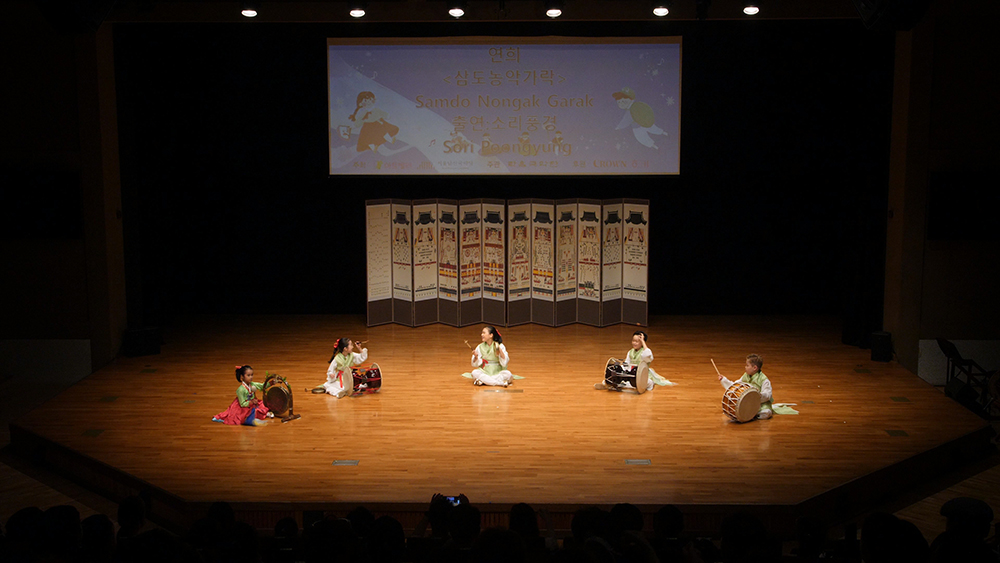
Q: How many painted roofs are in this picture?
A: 11